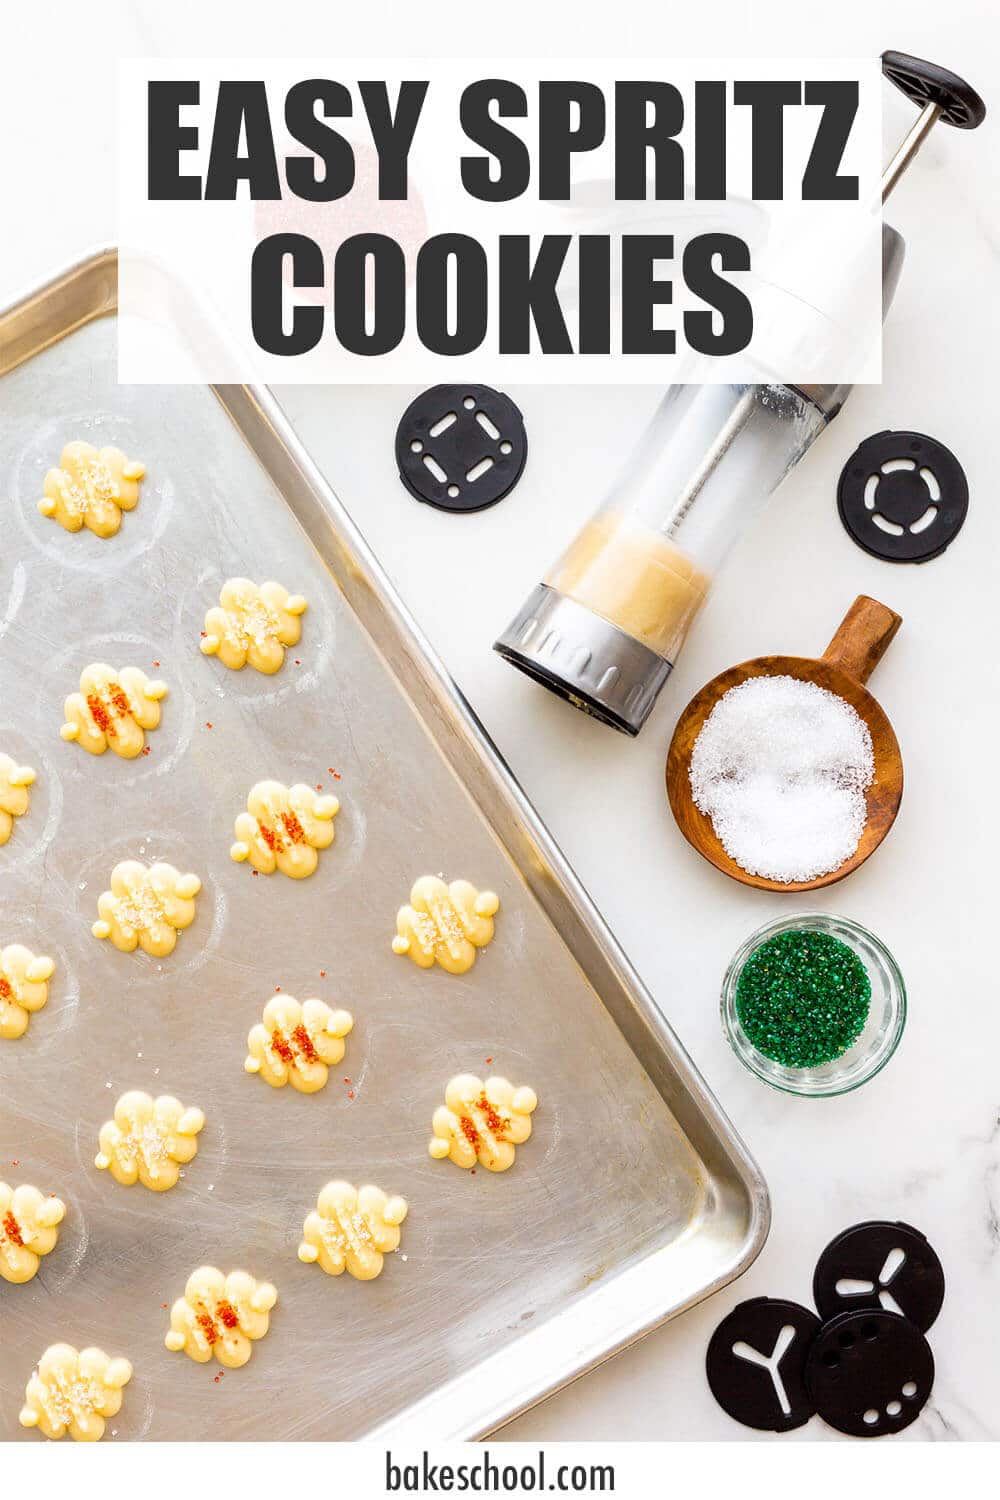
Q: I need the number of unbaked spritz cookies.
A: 15